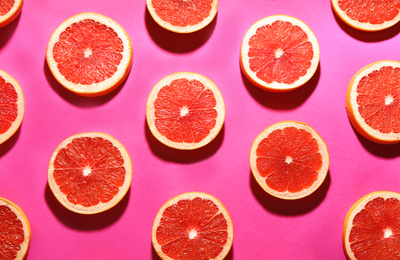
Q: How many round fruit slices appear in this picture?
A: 13